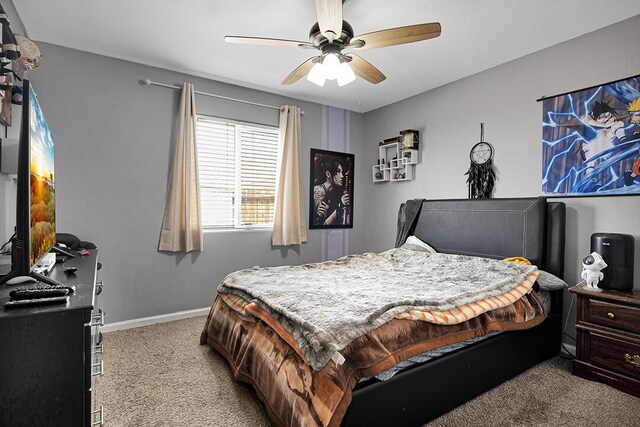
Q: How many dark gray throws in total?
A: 1